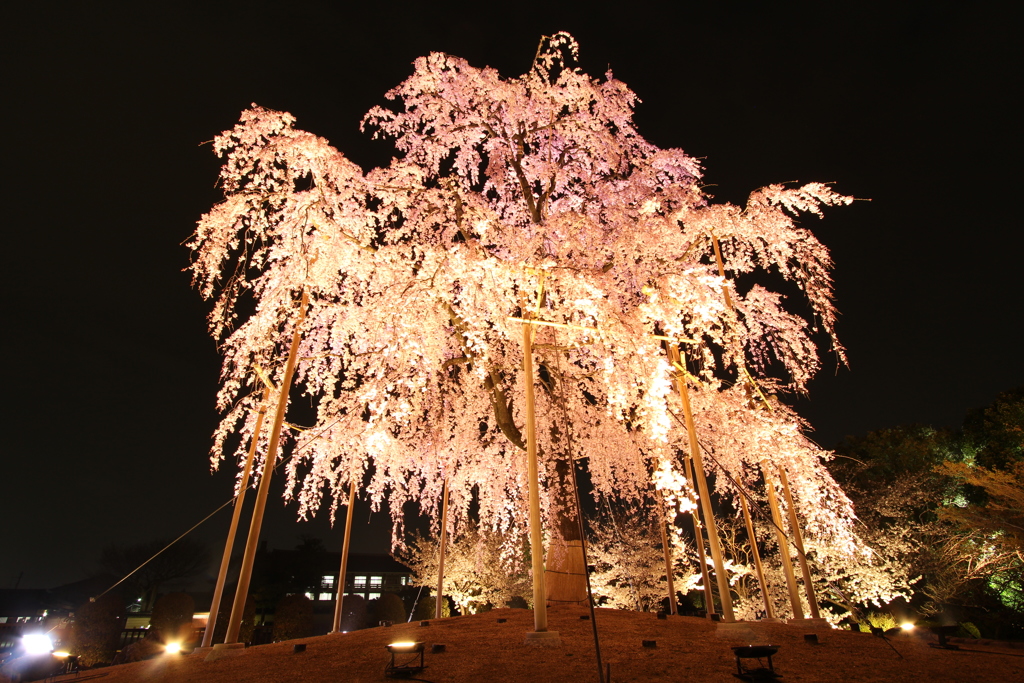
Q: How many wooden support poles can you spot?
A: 11